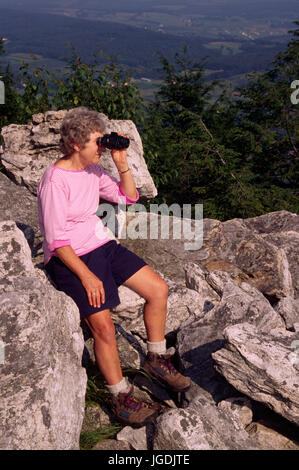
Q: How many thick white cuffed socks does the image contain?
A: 2